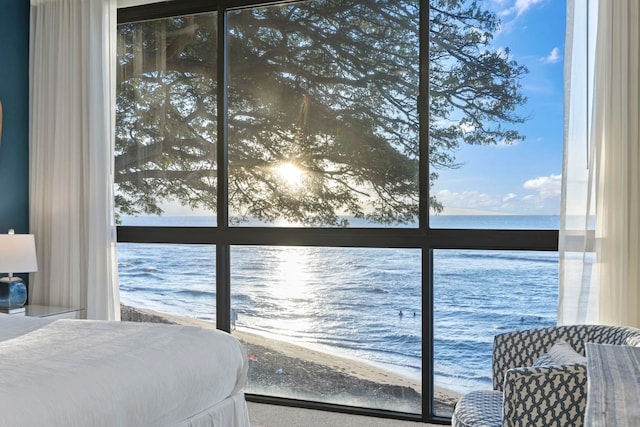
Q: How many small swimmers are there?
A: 4